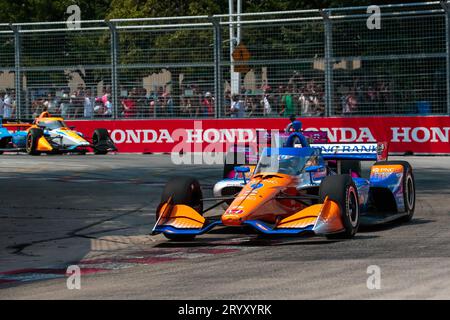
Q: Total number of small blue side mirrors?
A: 2